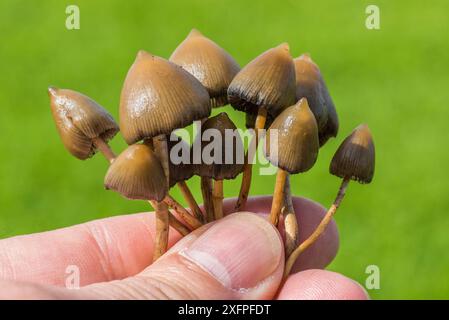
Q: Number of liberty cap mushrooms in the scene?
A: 10